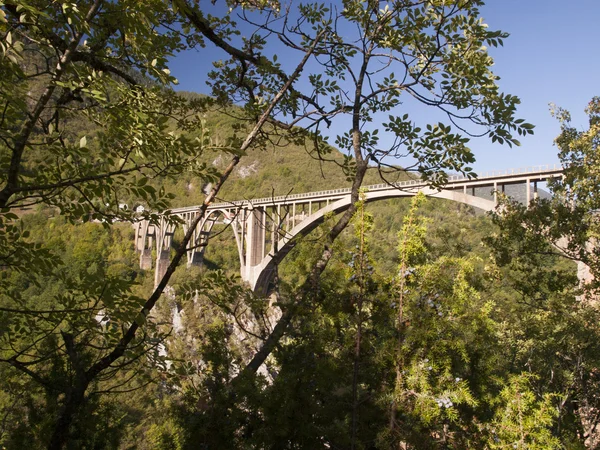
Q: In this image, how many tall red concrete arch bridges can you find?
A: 0